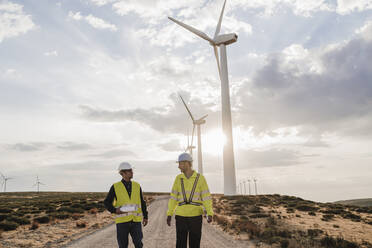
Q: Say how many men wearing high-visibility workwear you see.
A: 2